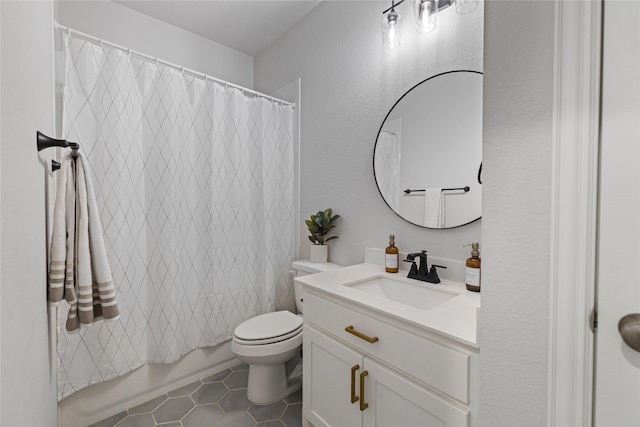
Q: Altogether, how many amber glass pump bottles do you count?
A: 2